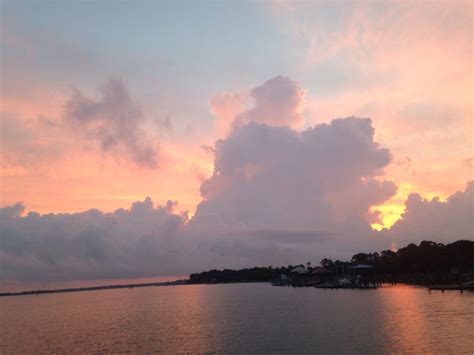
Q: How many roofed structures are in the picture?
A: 3